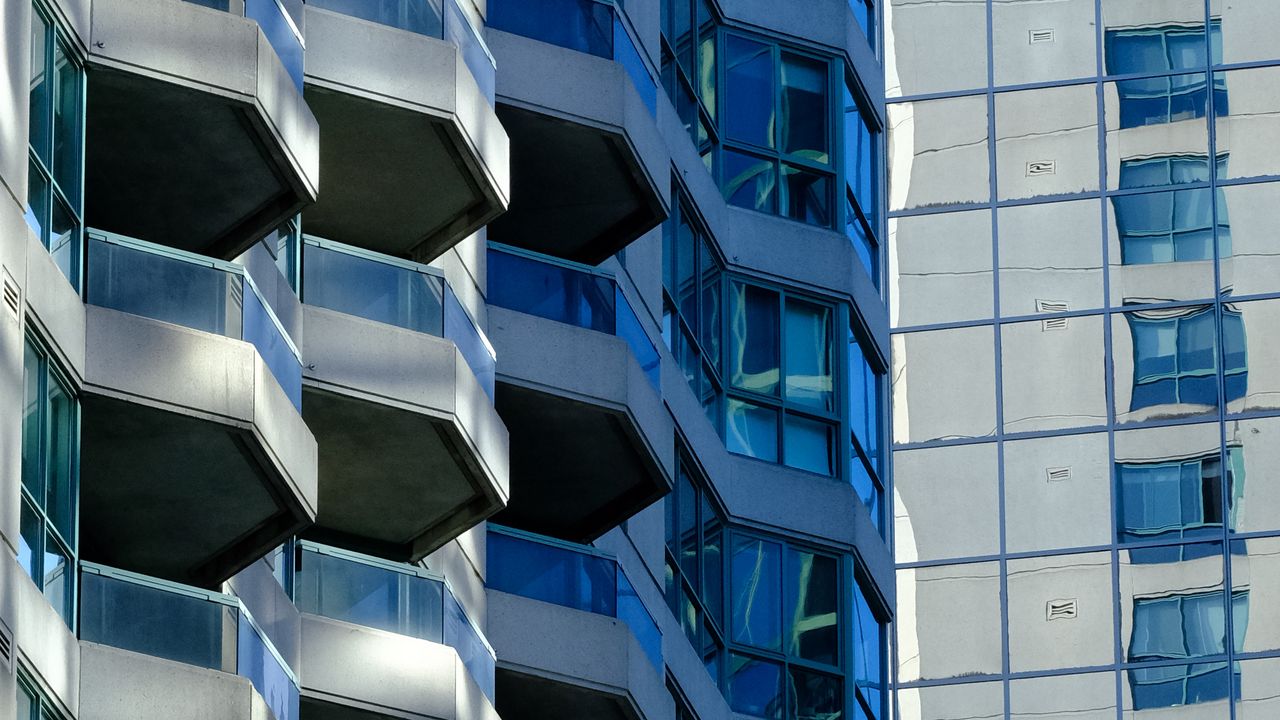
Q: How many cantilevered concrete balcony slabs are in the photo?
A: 9